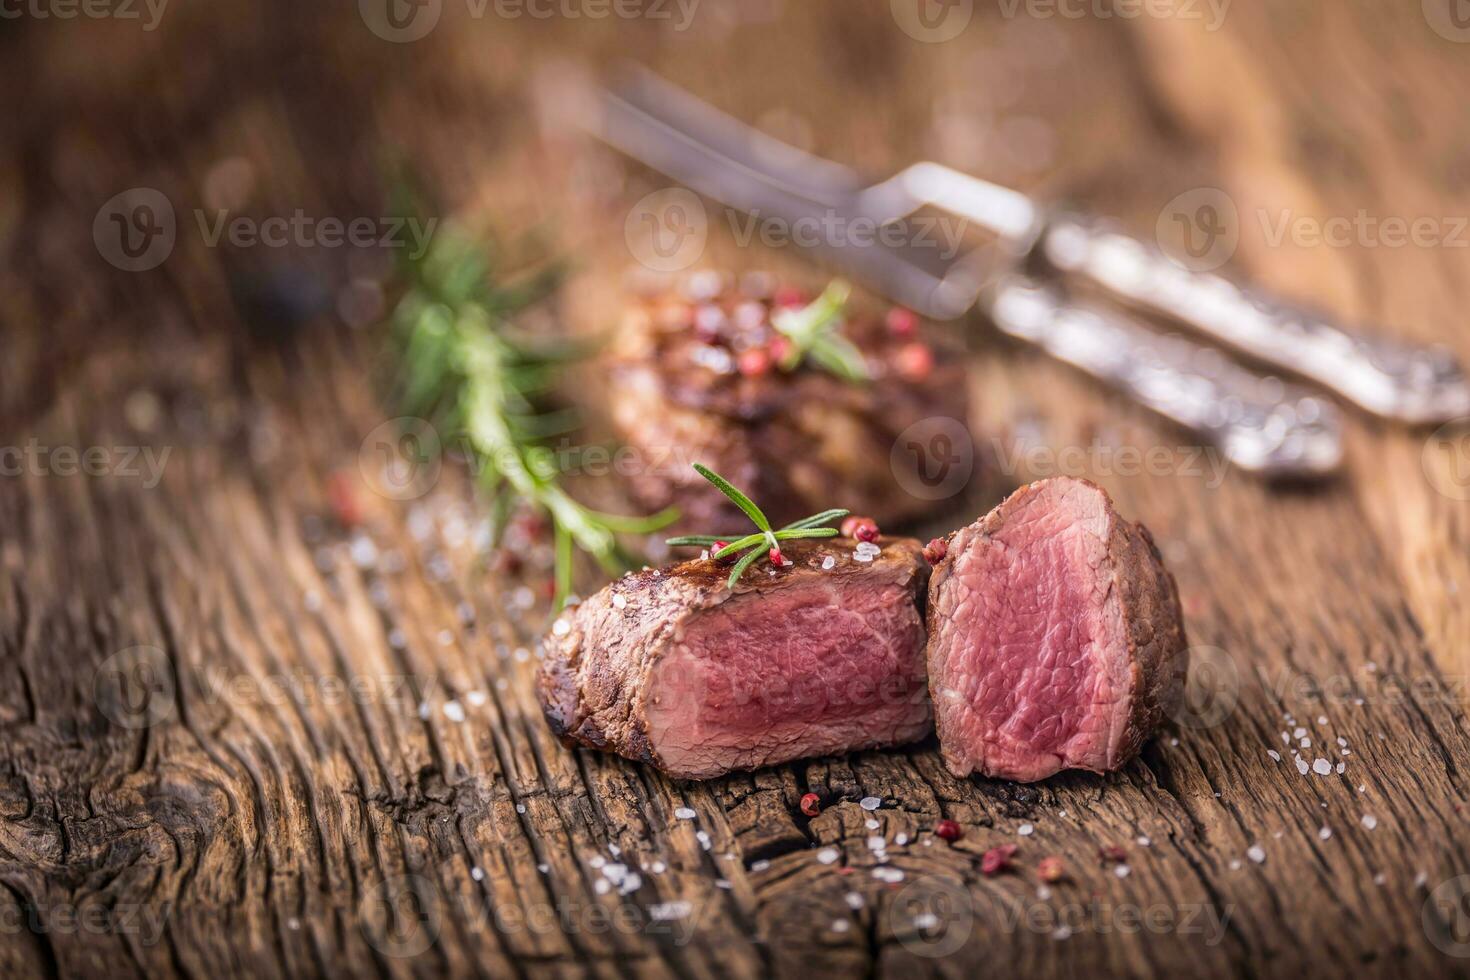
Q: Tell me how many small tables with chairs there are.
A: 0